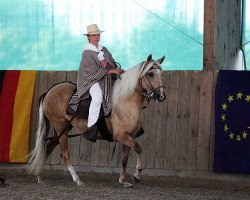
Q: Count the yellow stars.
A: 9